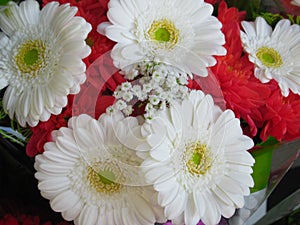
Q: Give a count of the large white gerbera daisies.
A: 5